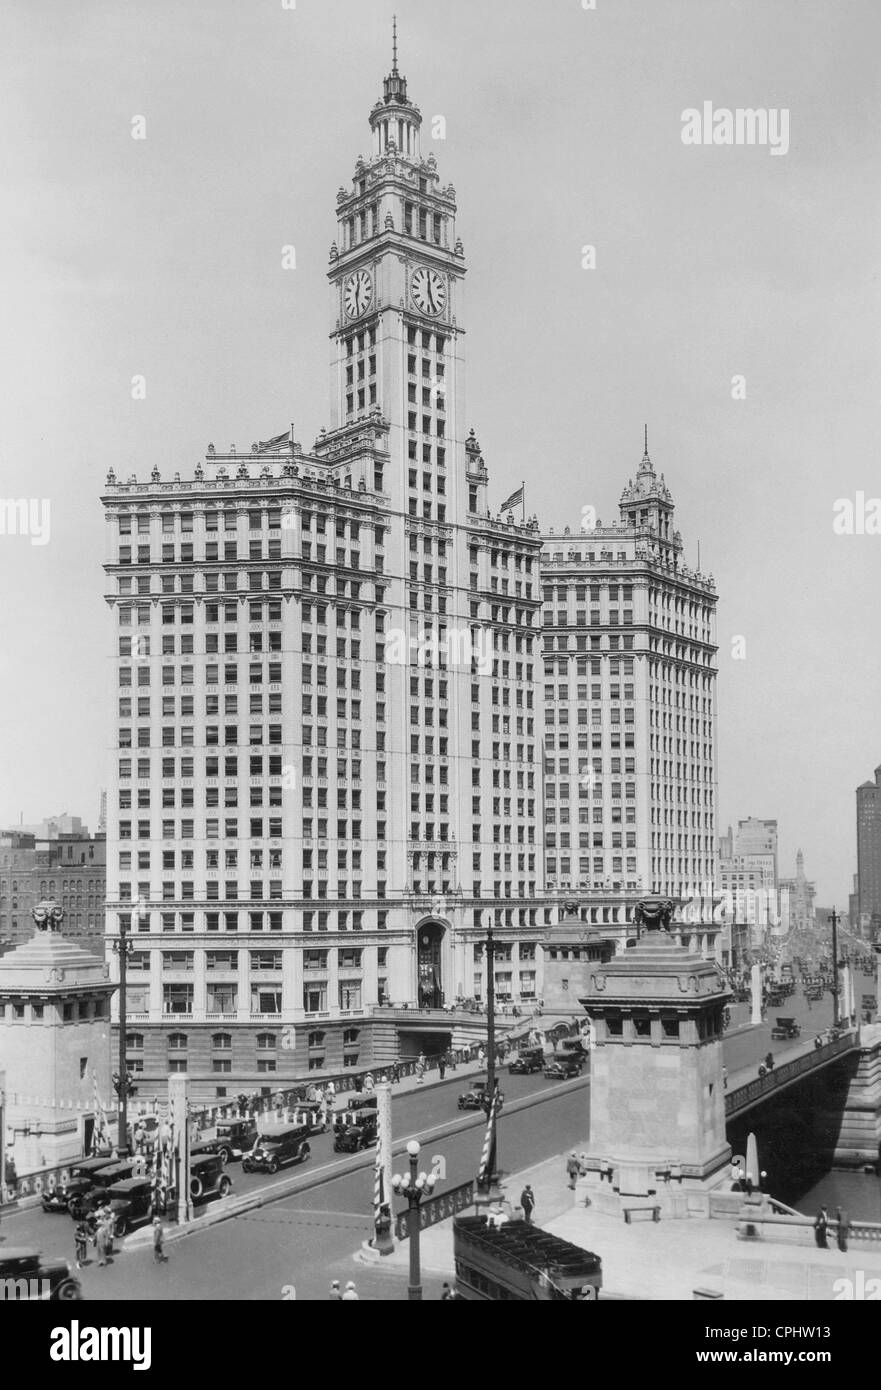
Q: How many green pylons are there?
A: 0